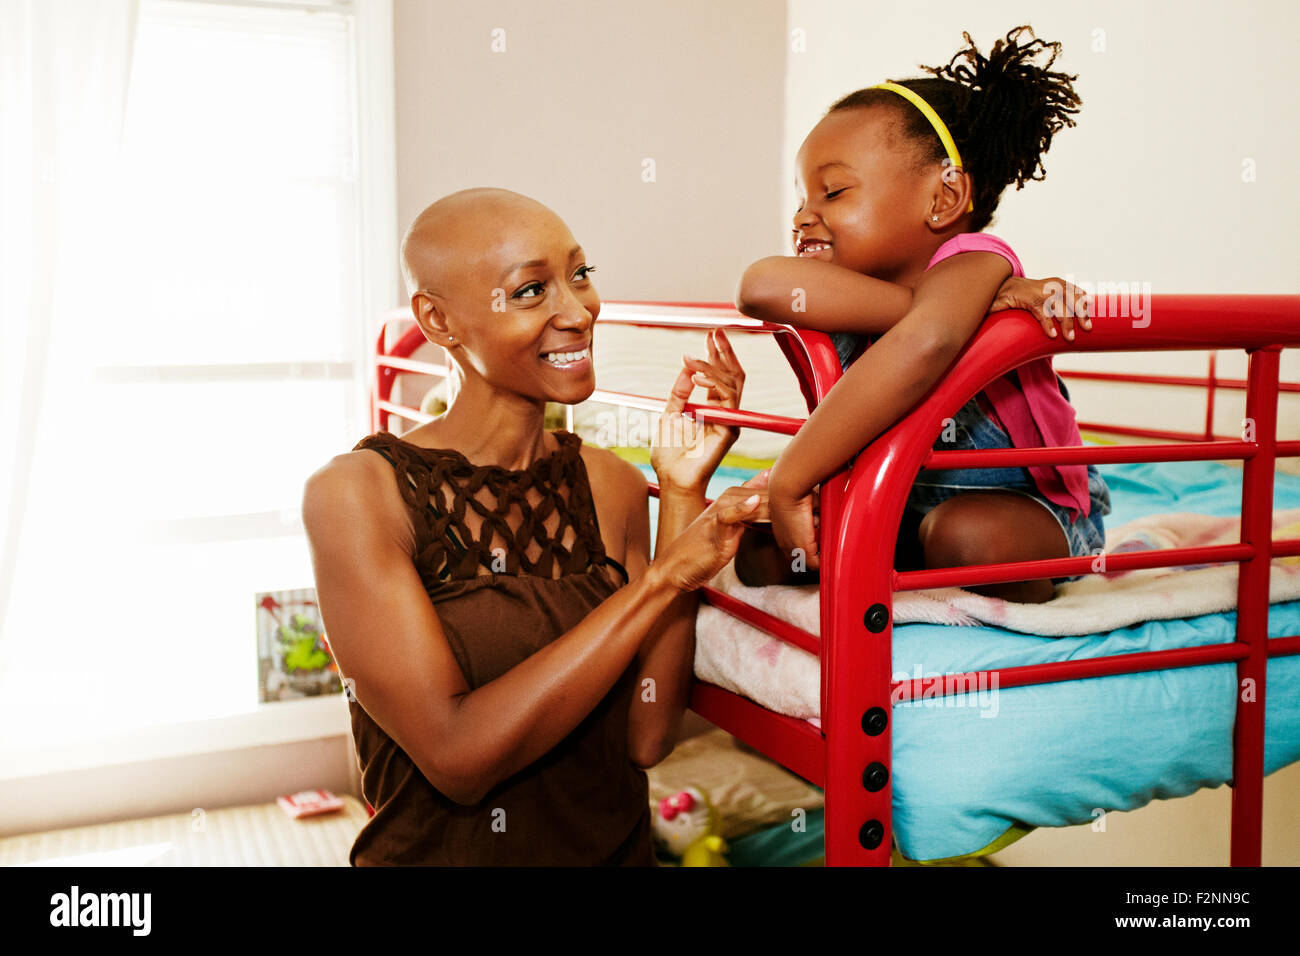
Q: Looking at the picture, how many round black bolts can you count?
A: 4